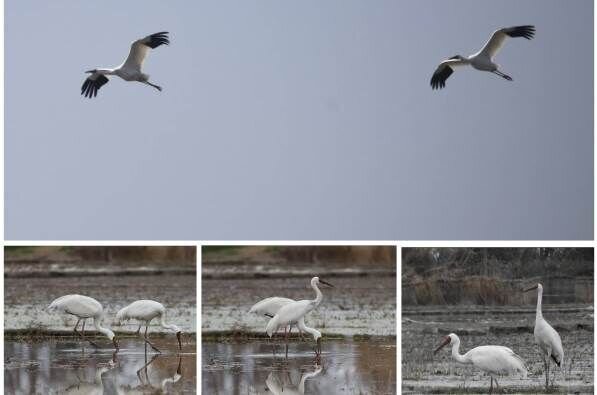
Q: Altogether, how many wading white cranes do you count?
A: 6